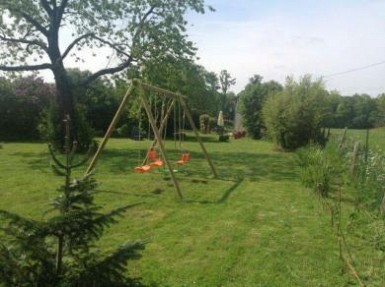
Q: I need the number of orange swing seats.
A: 3